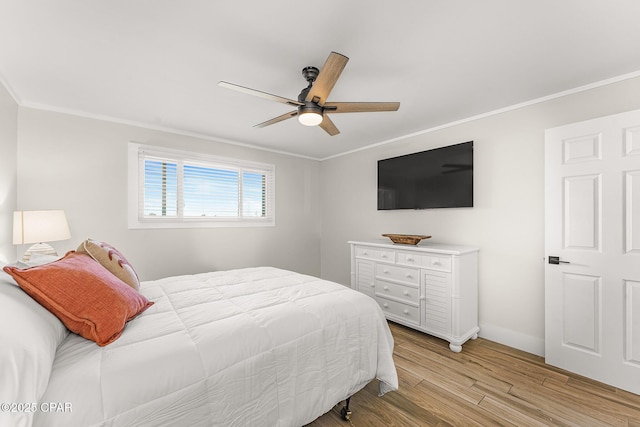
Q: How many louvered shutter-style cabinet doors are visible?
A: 2